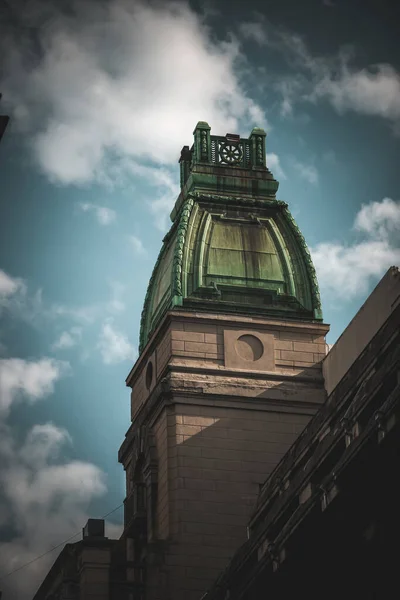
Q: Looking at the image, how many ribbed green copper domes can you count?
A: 1